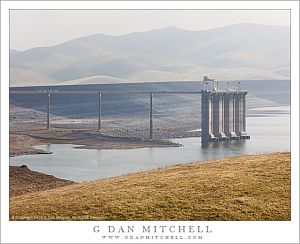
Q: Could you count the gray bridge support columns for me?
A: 3